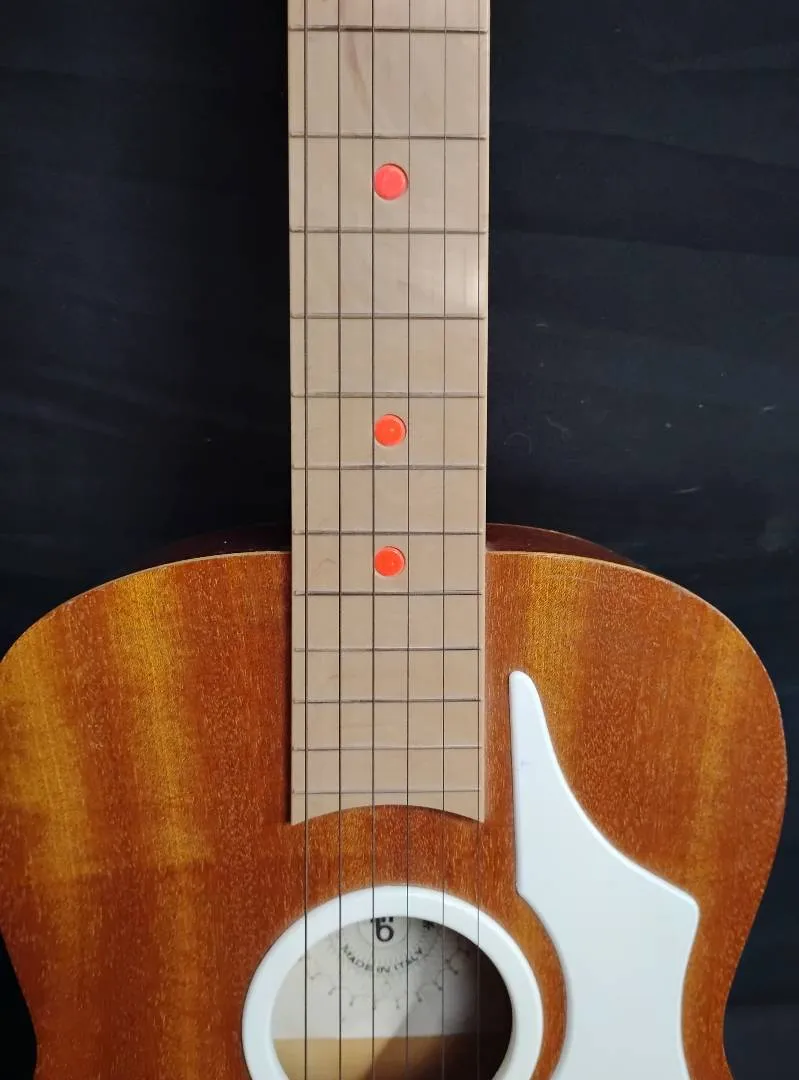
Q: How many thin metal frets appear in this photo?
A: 12